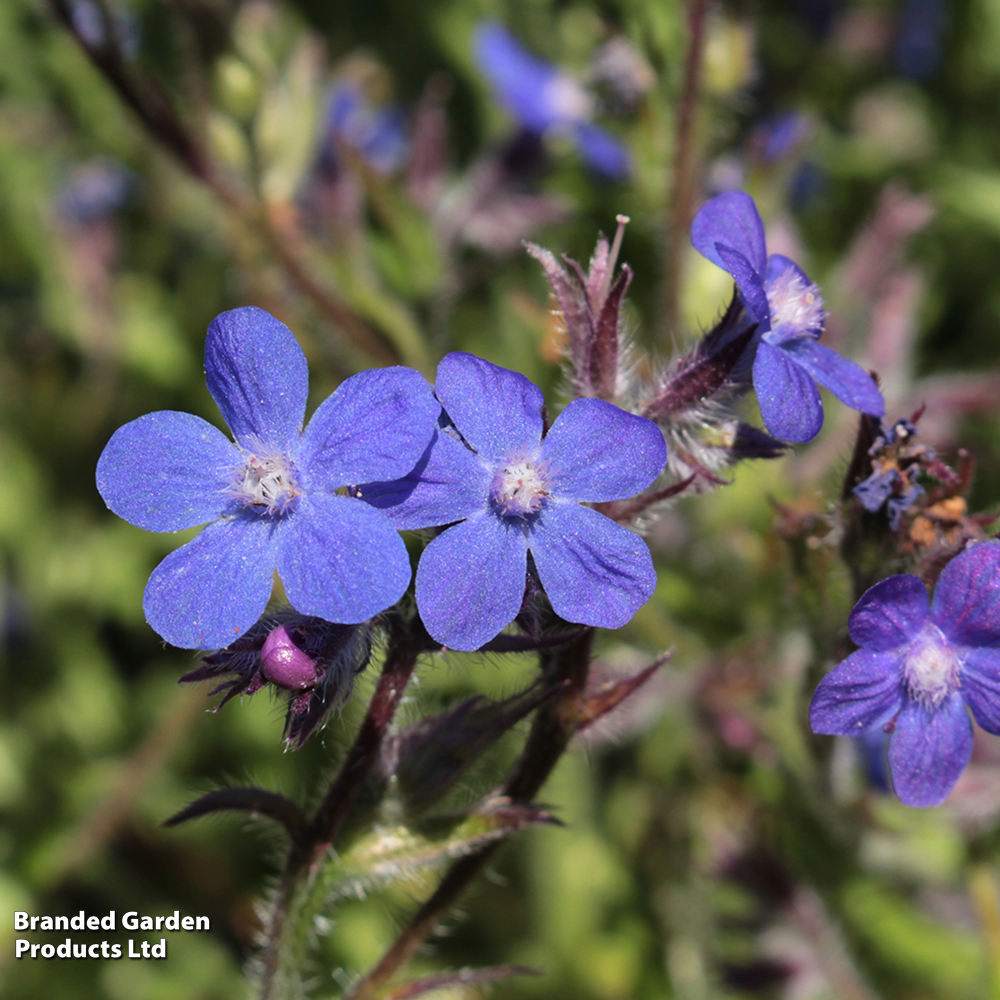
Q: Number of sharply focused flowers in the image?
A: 4